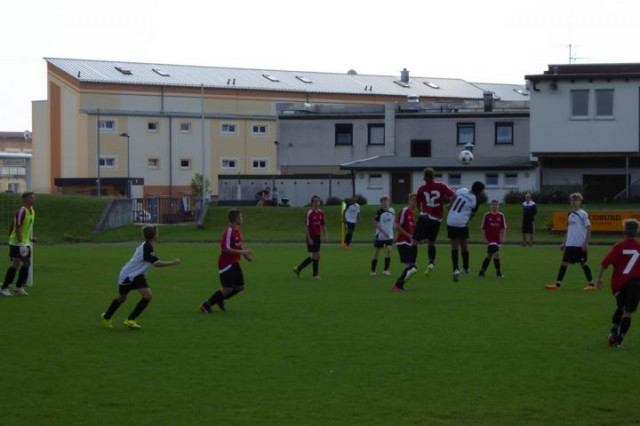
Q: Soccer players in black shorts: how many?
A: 12